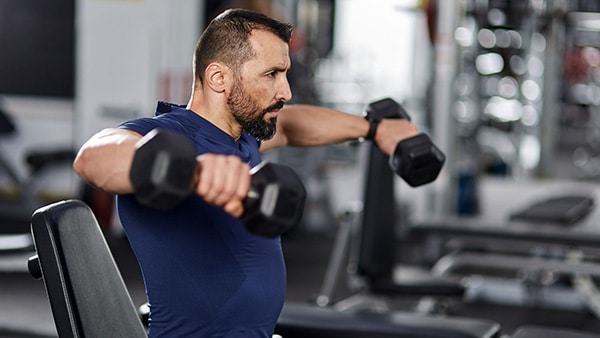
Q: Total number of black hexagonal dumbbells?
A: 2